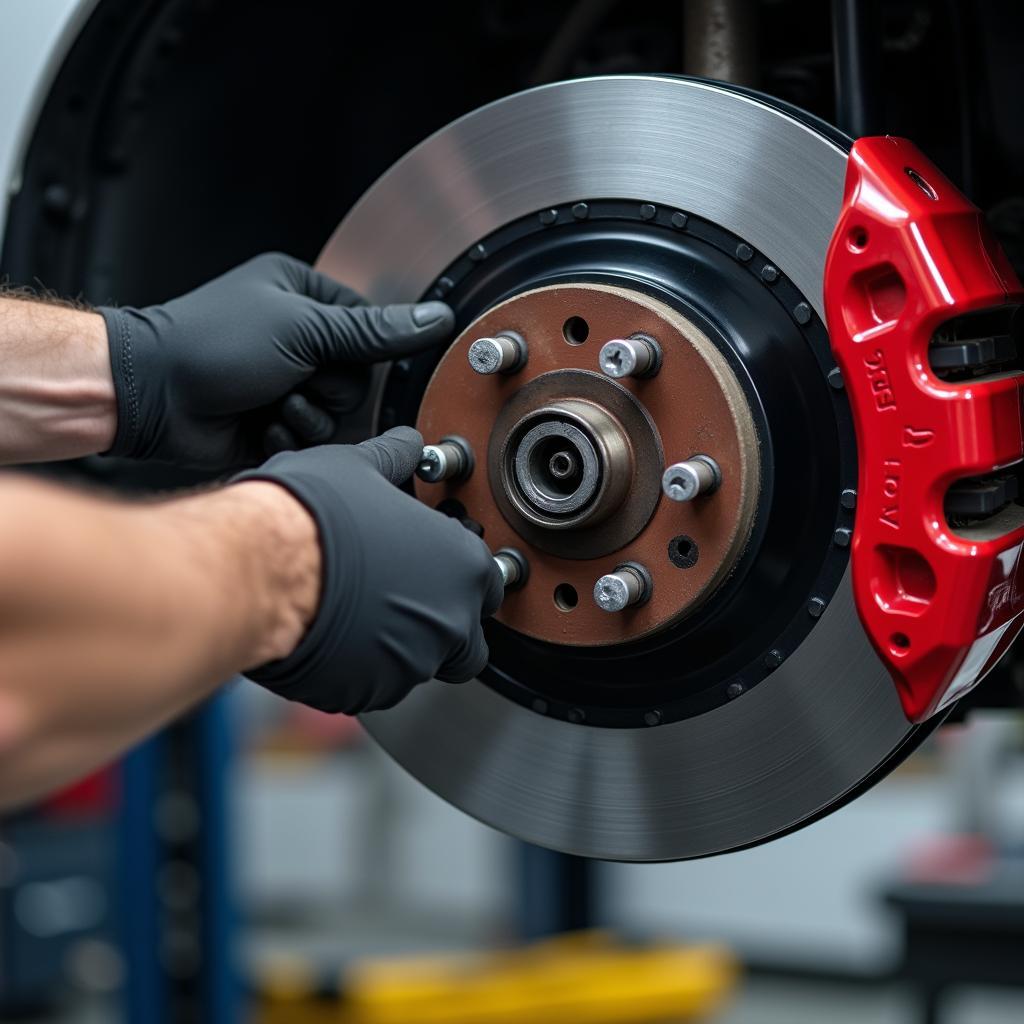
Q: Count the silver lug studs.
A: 6